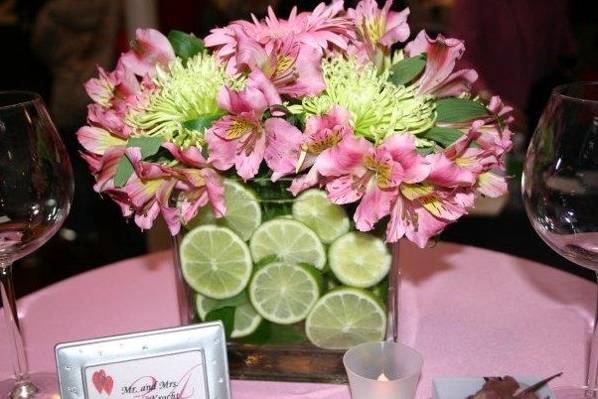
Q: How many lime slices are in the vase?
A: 8